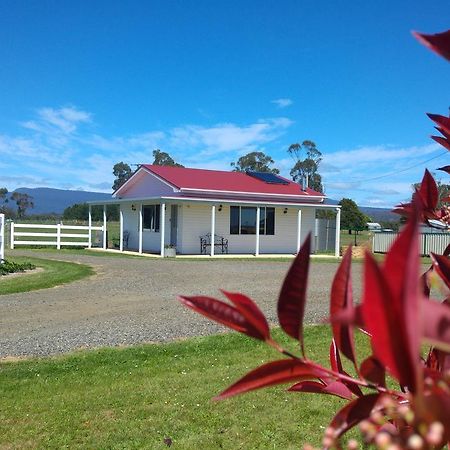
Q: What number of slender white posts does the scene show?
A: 9